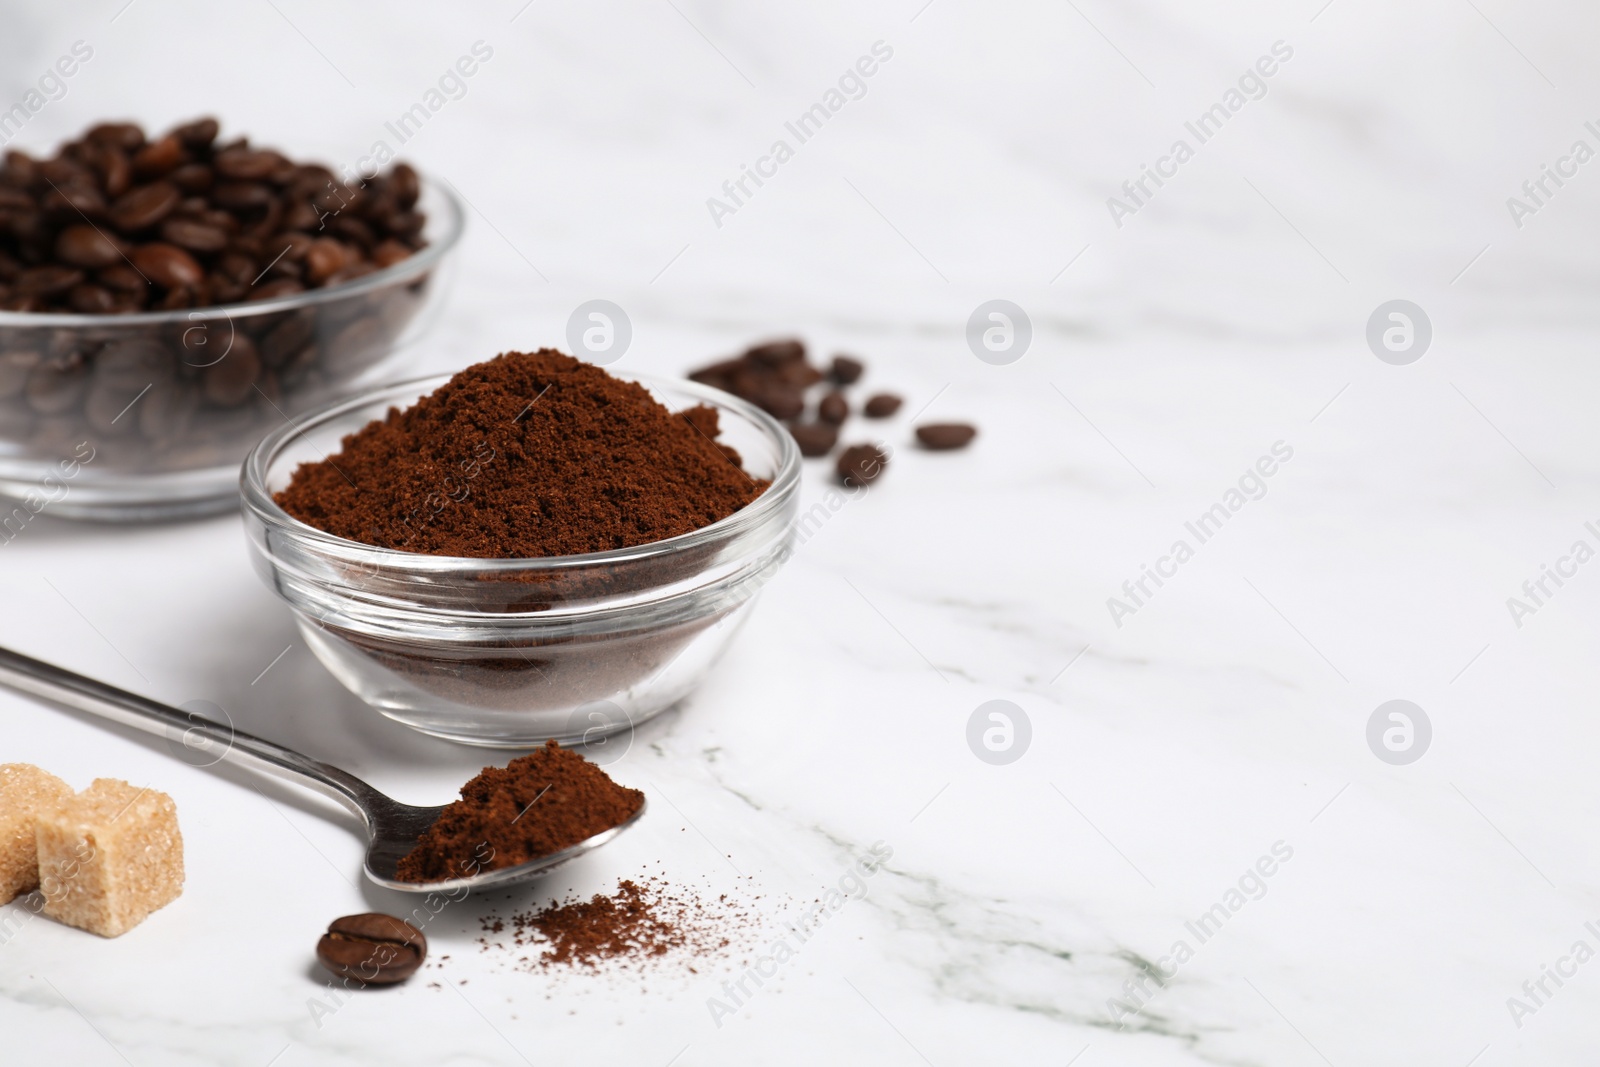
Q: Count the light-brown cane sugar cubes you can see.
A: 2